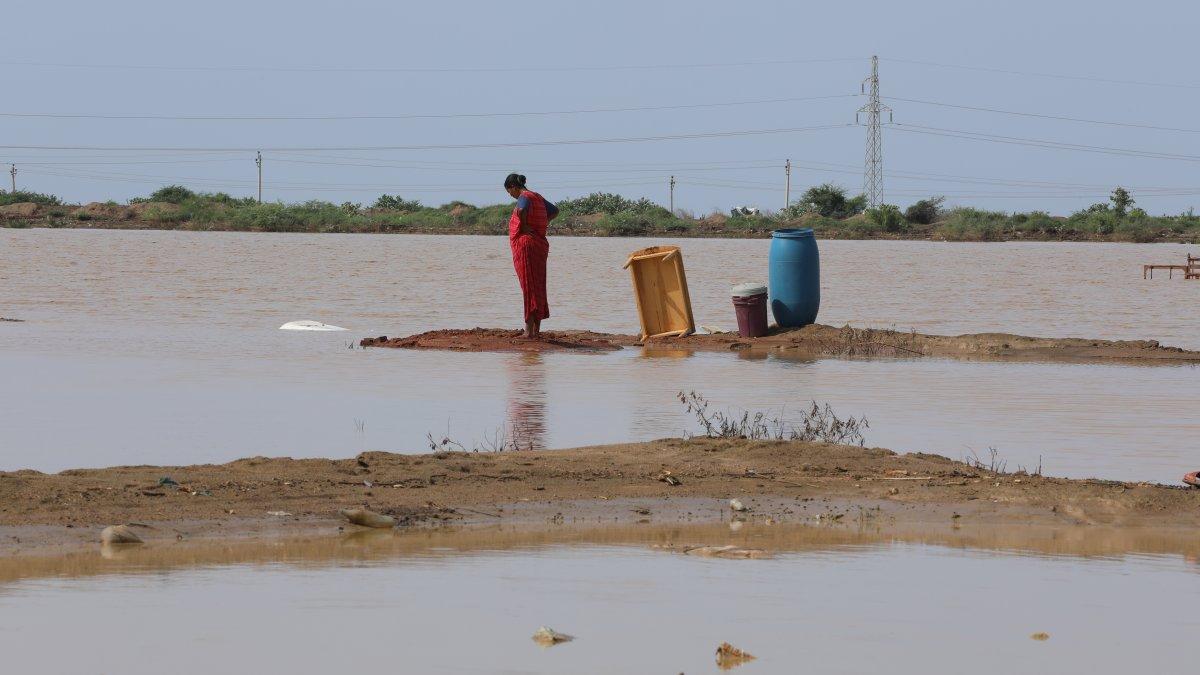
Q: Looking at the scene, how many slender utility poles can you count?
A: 4